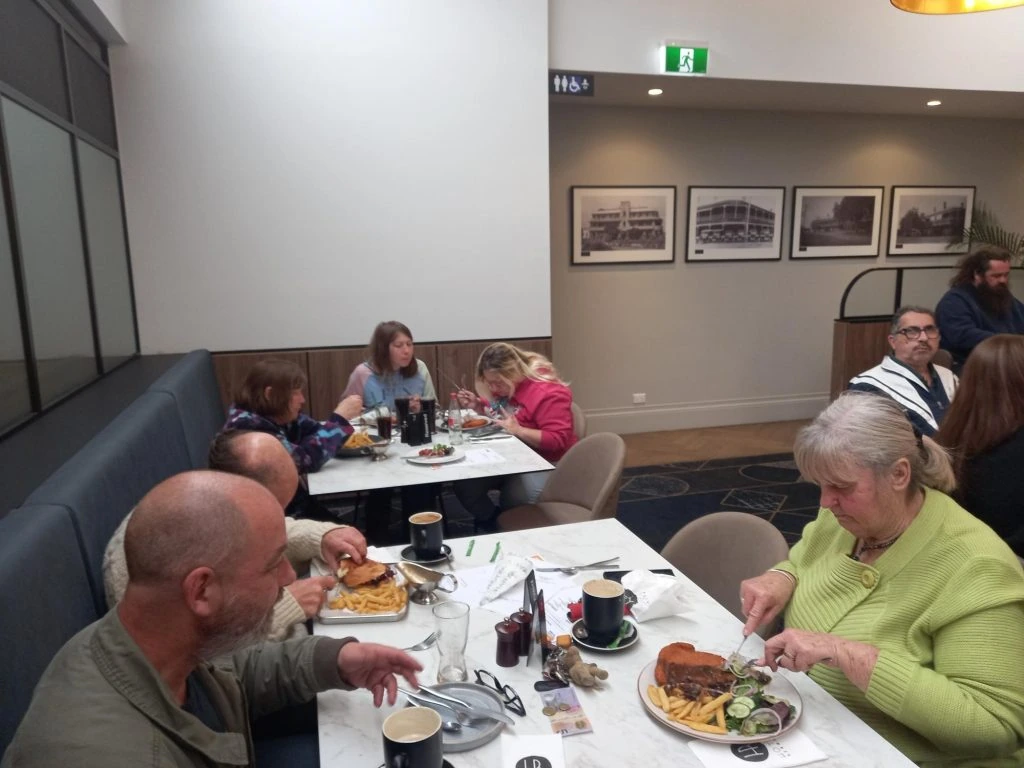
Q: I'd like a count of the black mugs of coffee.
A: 3